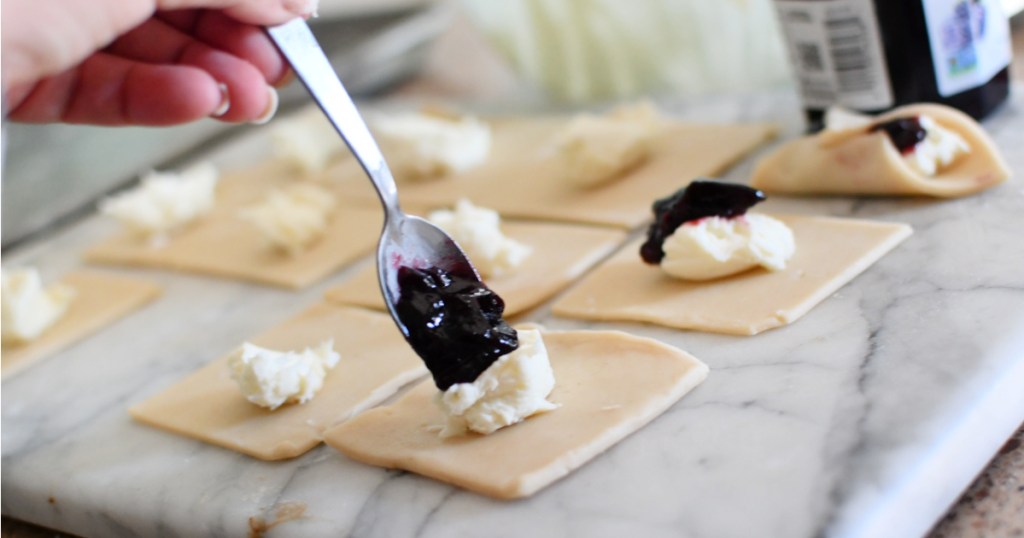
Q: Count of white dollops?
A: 11